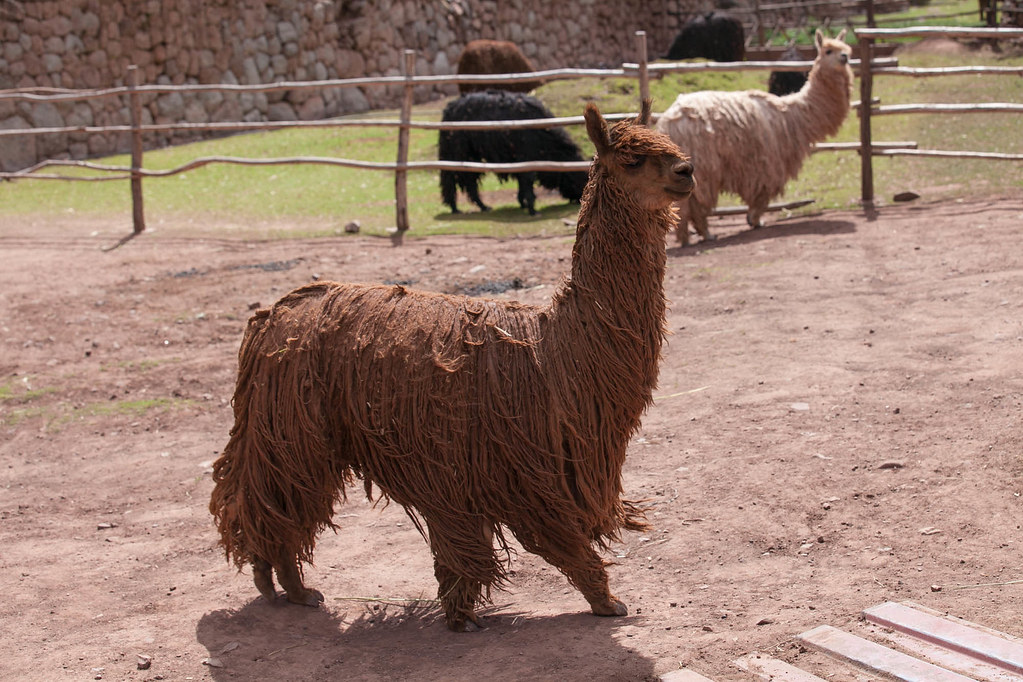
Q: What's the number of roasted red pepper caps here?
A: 0